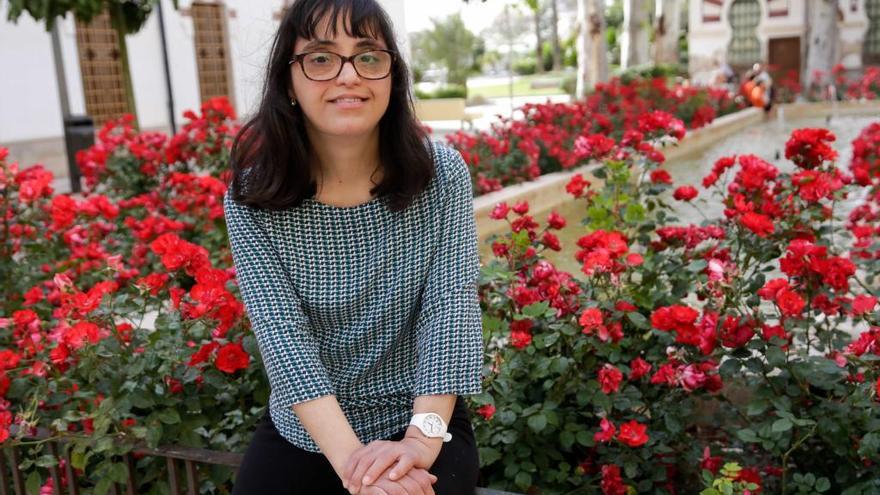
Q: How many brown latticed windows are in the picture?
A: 2